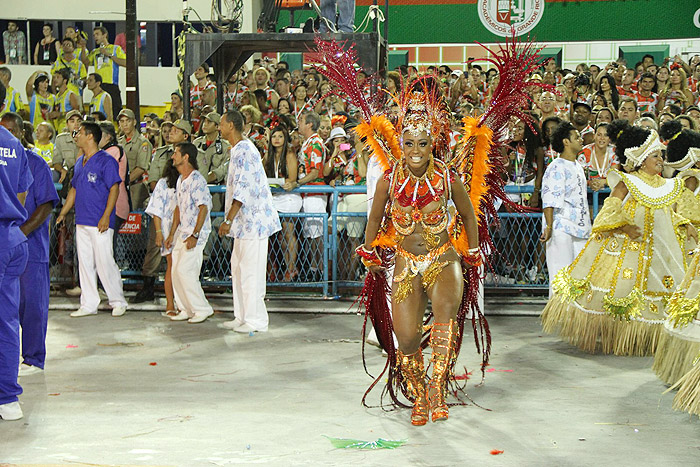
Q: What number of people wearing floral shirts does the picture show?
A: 4